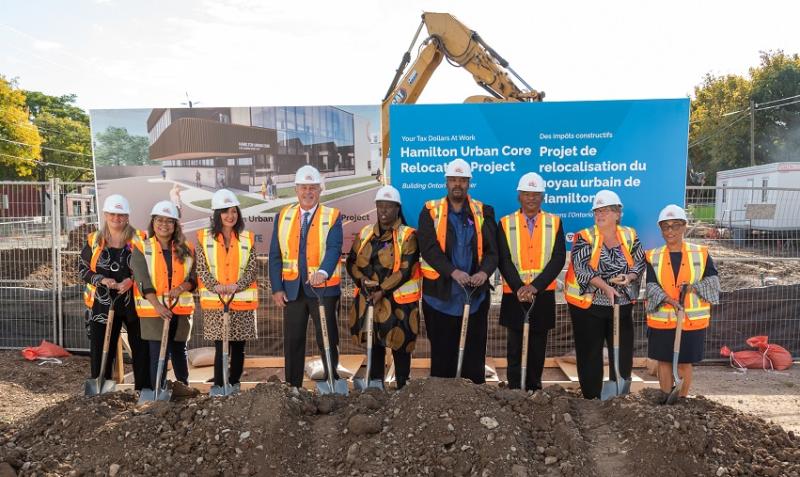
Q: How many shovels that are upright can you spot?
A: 9